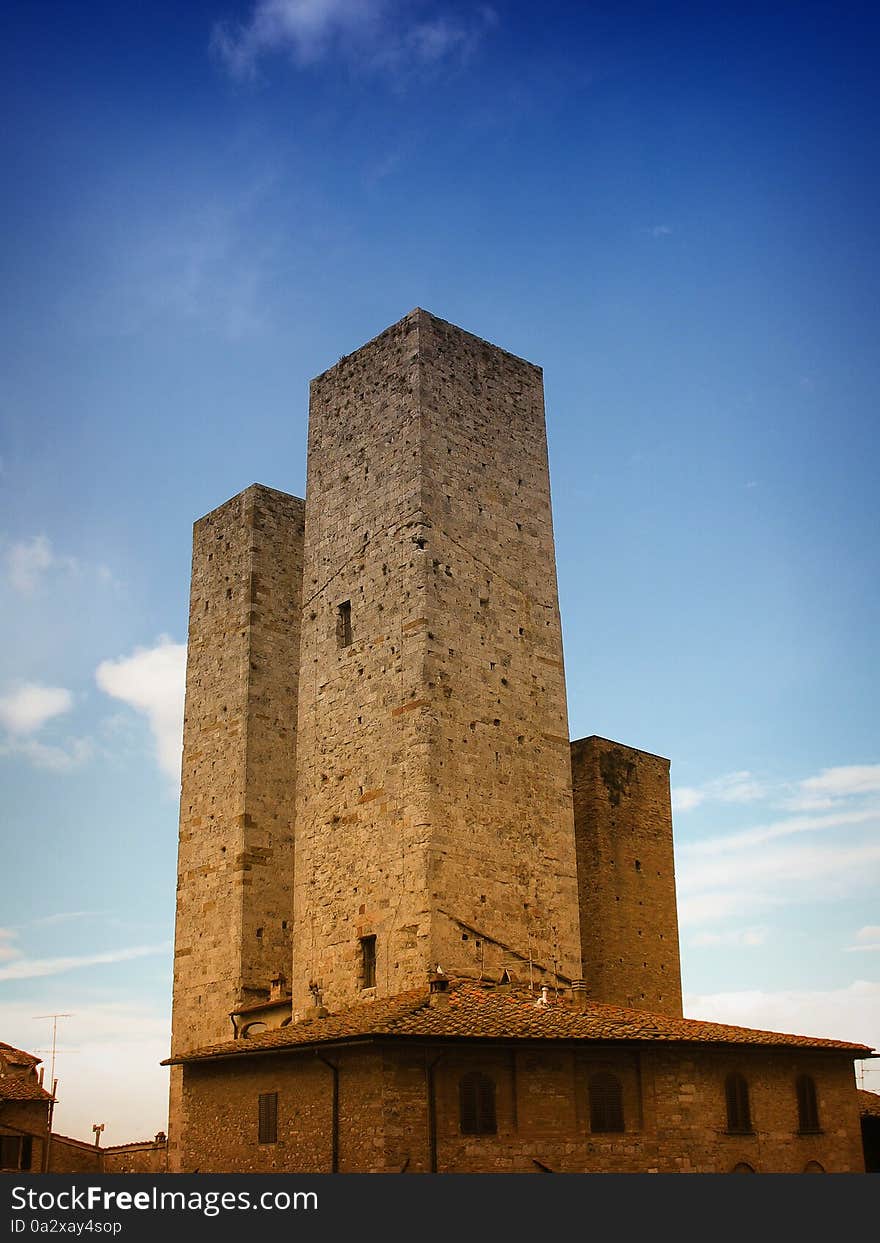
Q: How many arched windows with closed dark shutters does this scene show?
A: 4